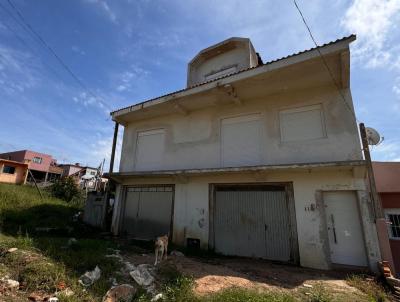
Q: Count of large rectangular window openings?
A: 3